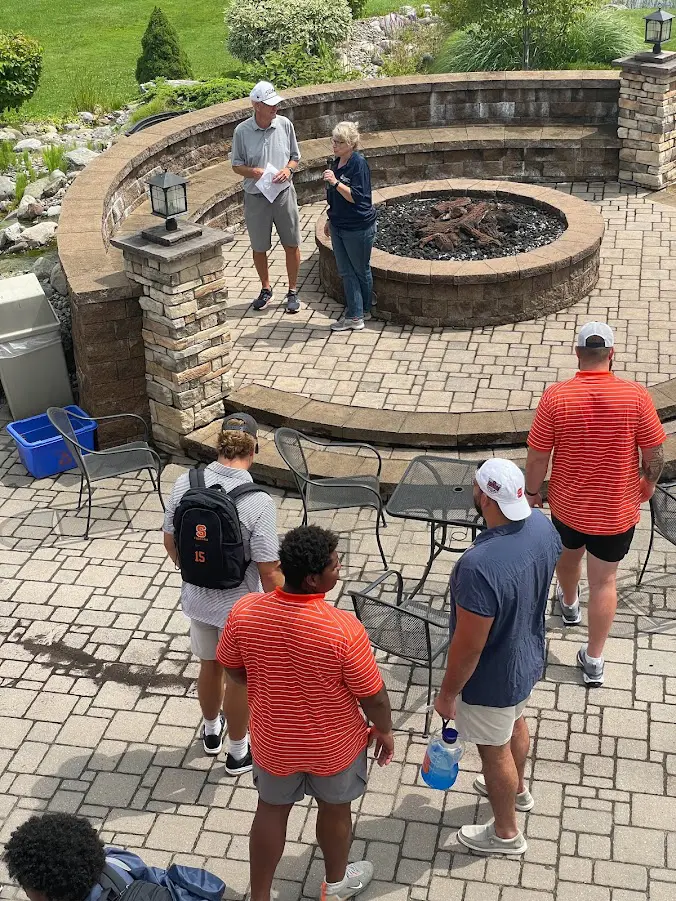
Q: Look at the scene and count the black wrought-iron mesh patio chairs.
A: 4